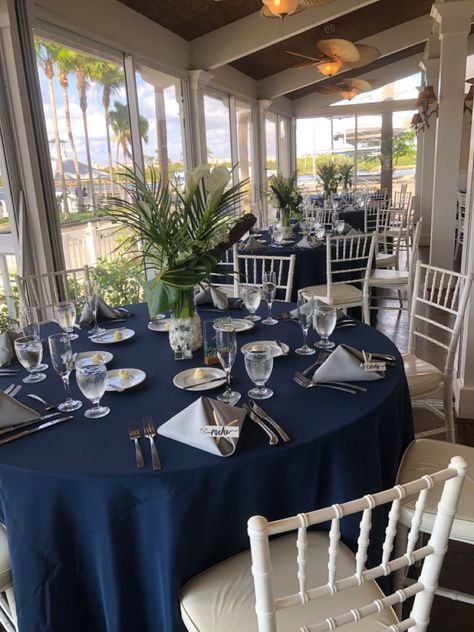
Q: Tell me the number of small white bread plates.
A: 7